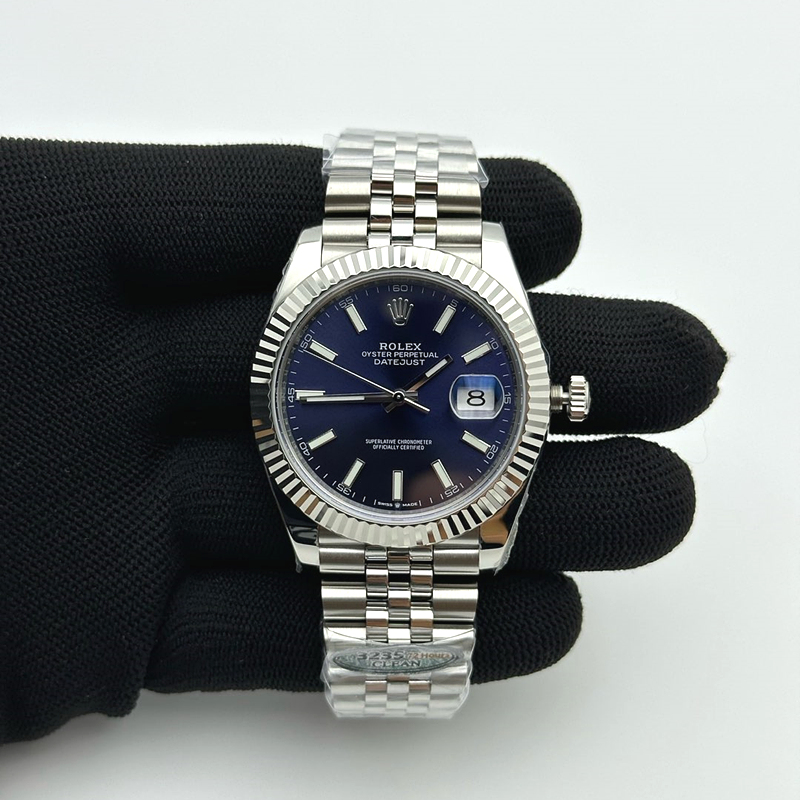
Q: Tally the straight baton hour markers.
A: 10